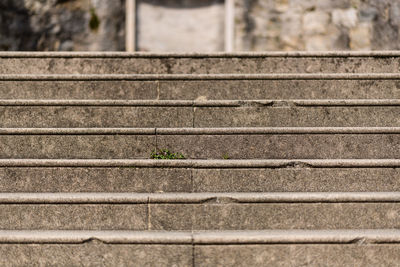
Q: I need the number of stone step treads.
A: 7